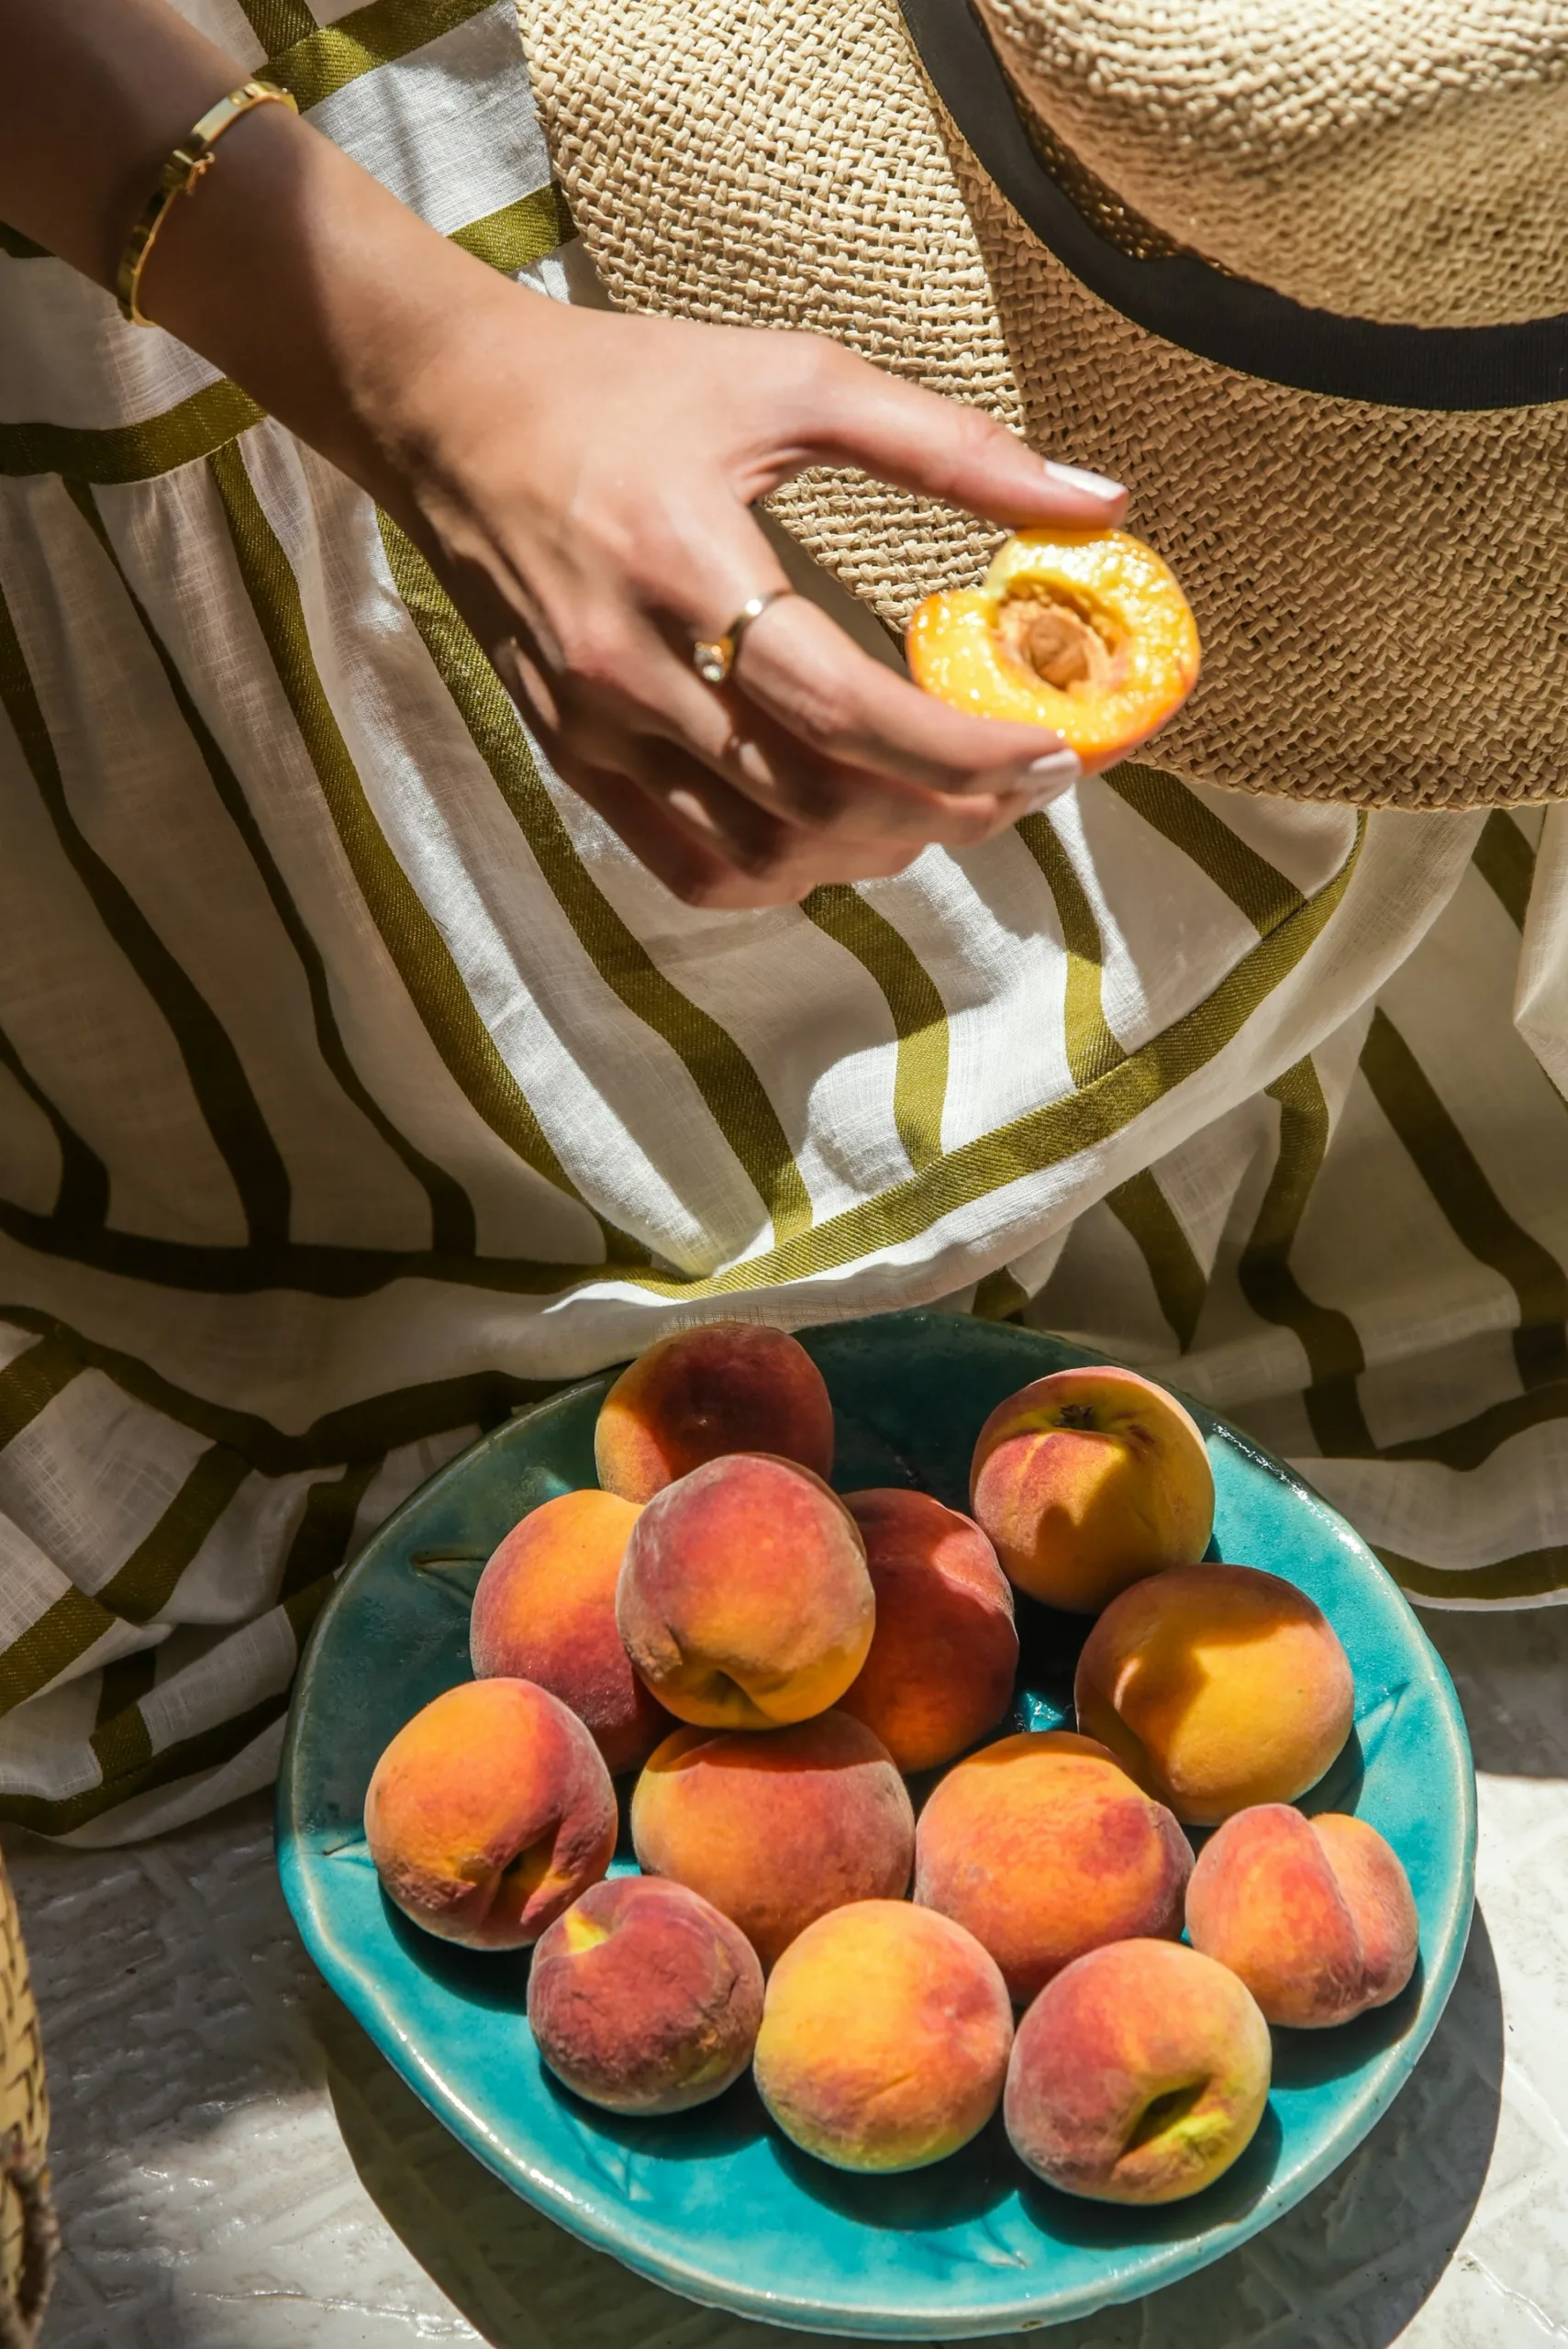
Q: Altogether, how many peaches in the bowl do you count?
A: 13